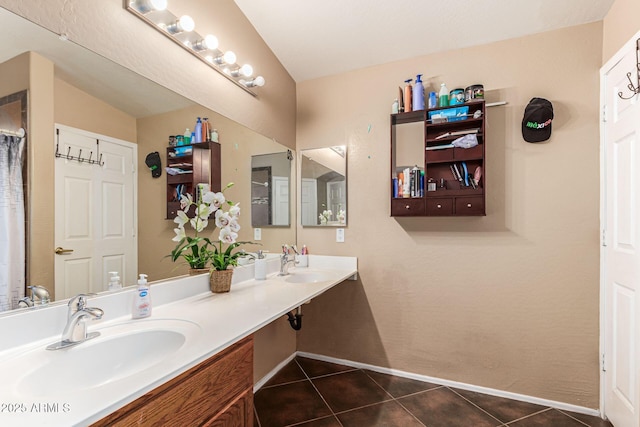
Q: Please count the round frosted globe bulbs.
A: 6